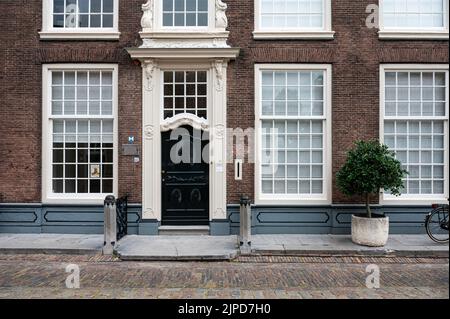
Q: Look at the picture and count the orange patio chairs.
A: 0